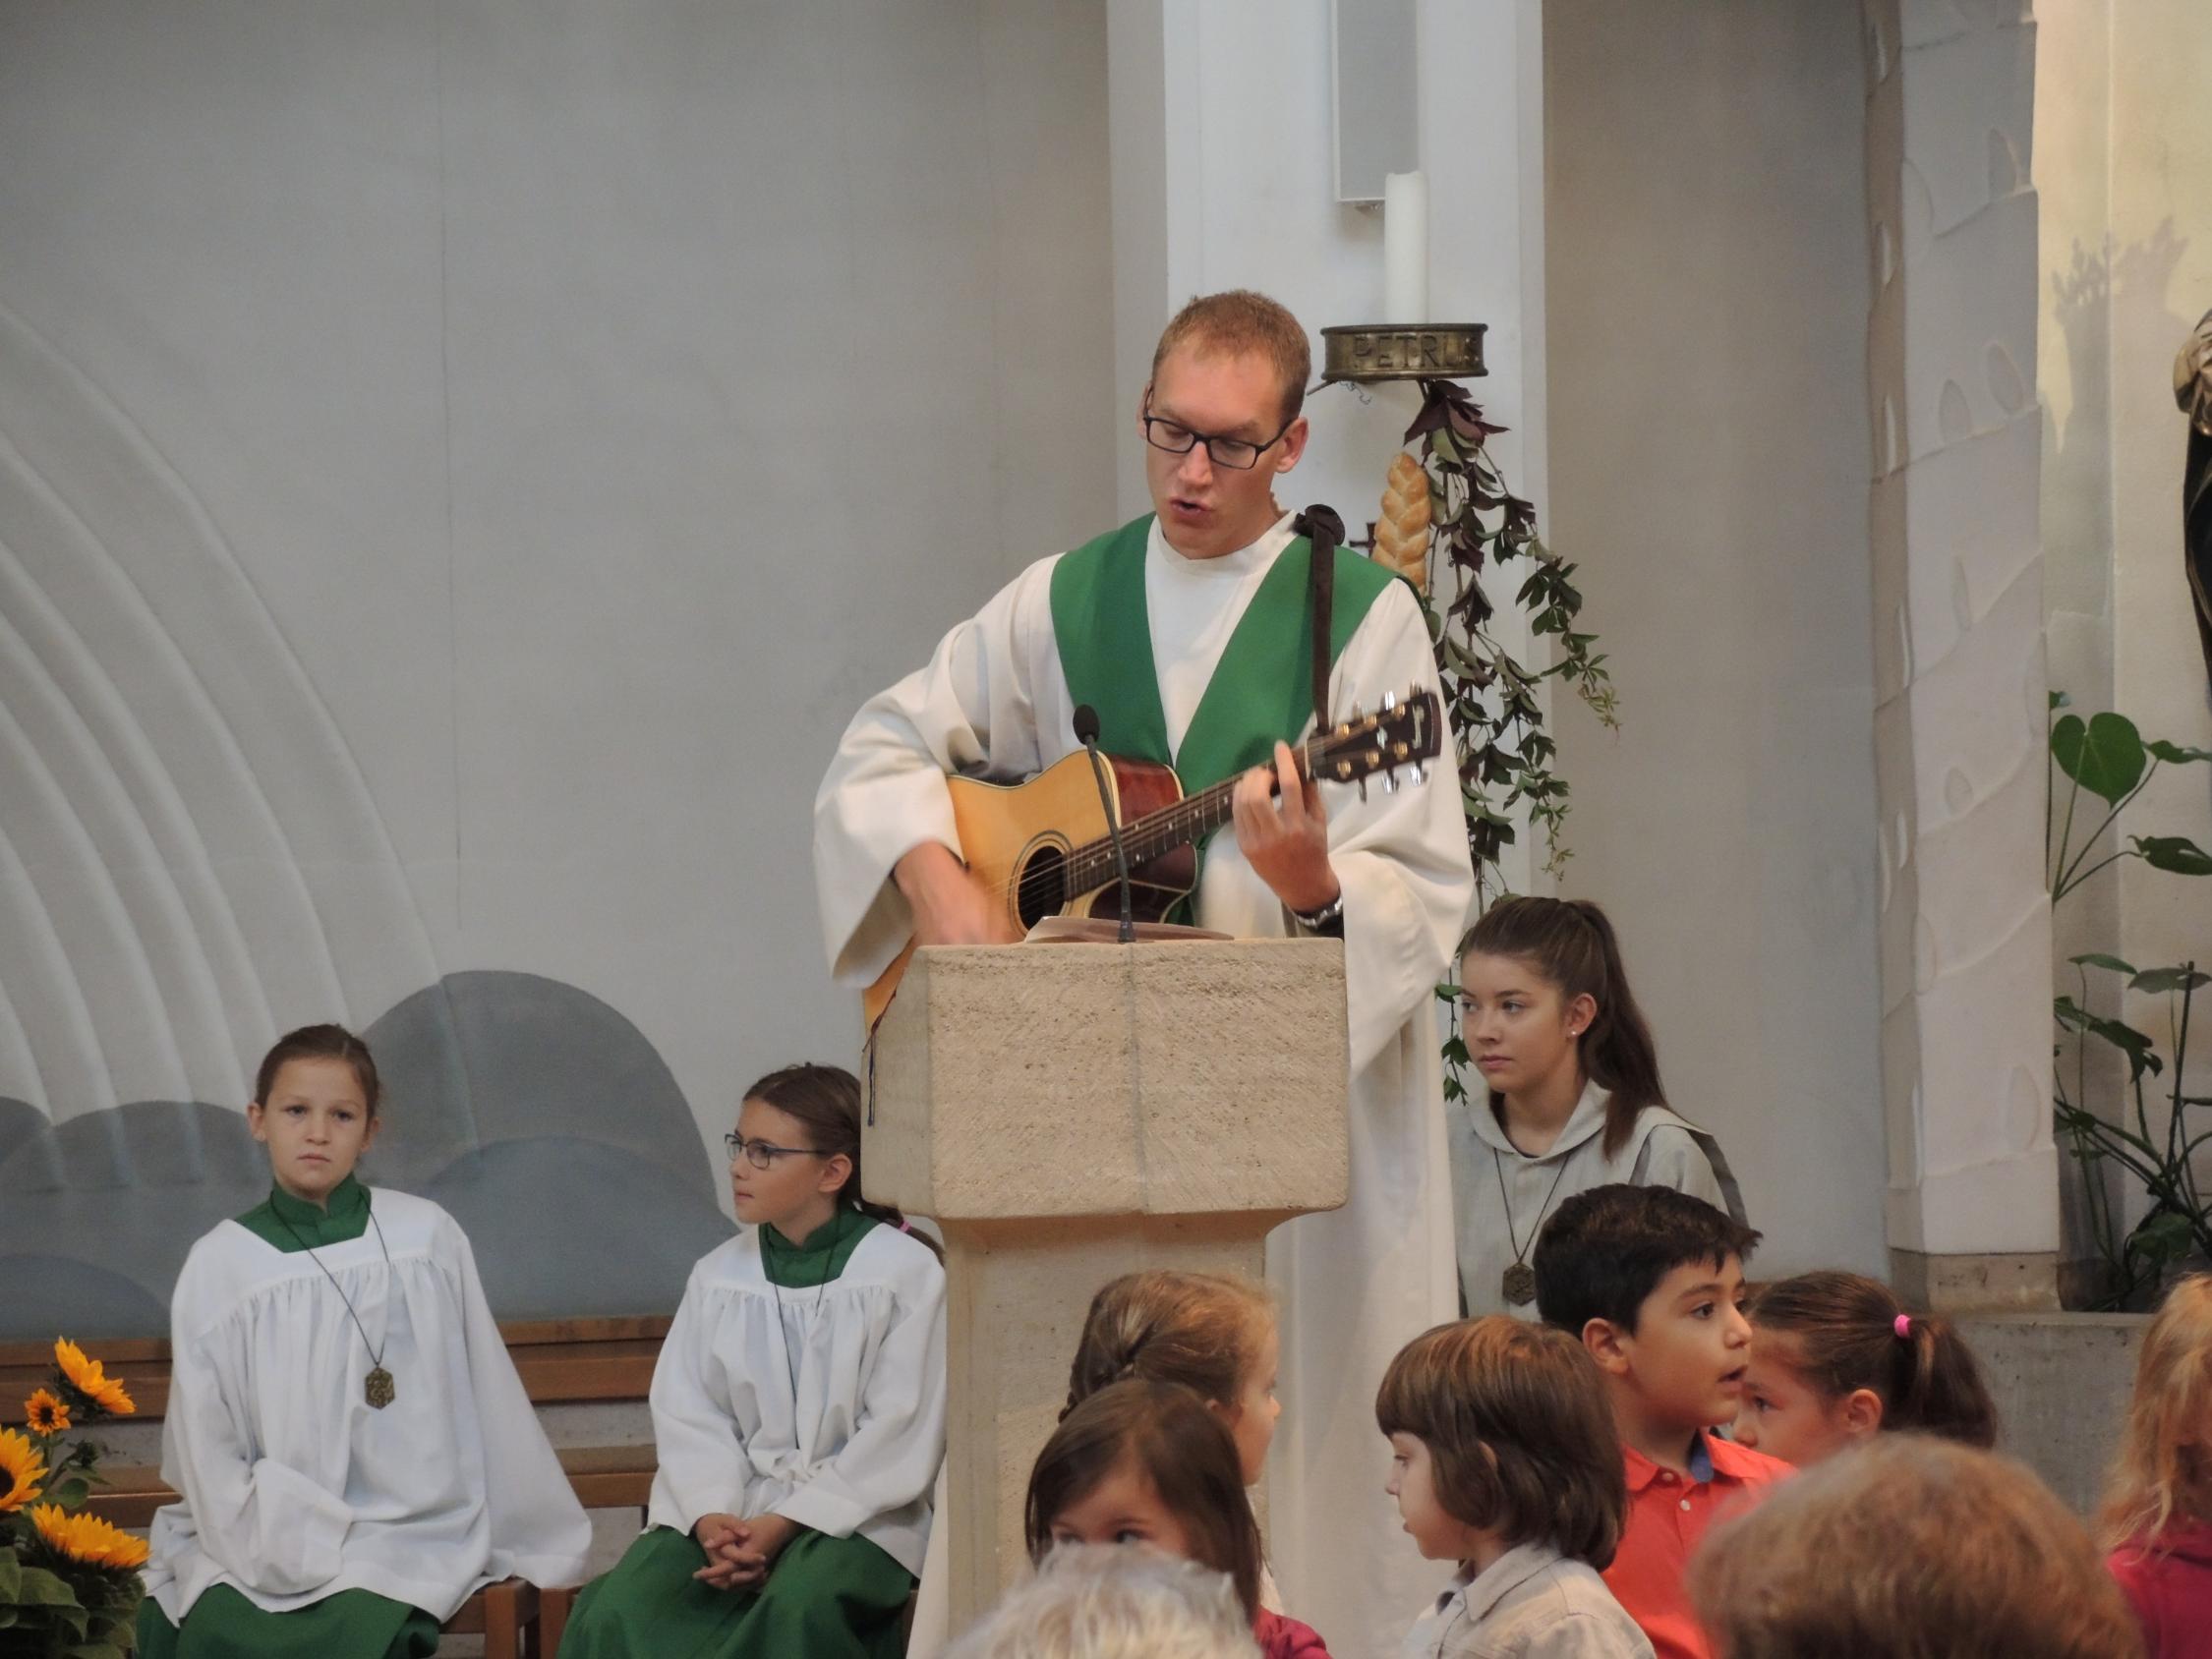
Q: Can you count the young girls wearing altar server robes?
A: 2